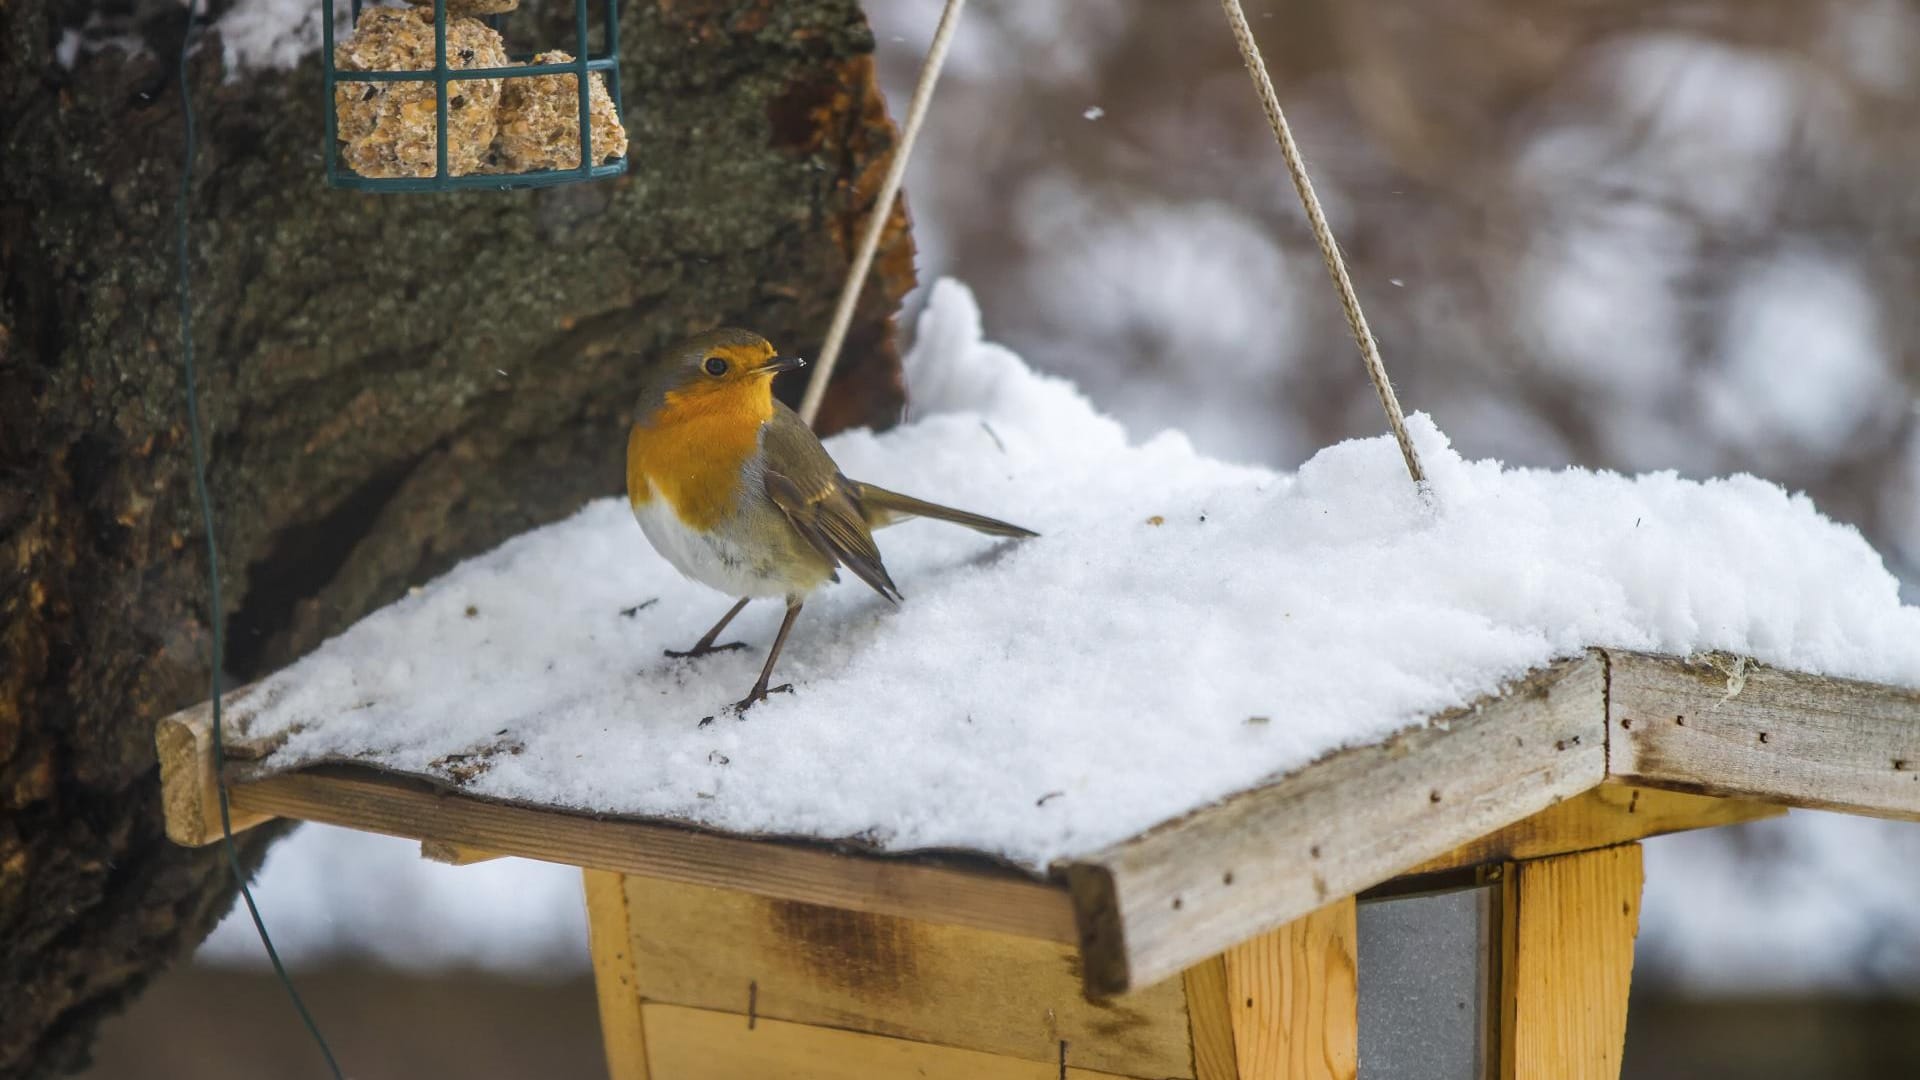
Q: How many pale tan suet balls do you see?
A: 3